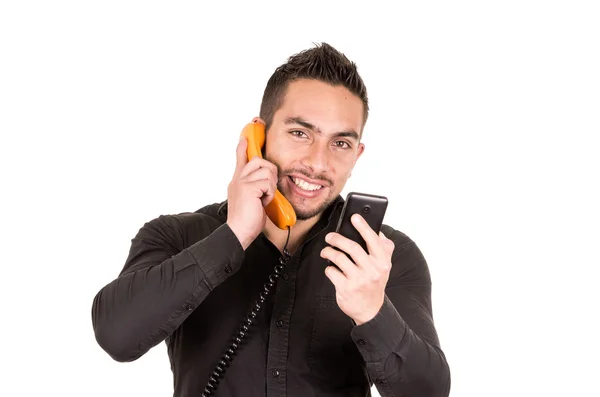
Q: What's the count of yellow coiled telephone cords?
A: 0